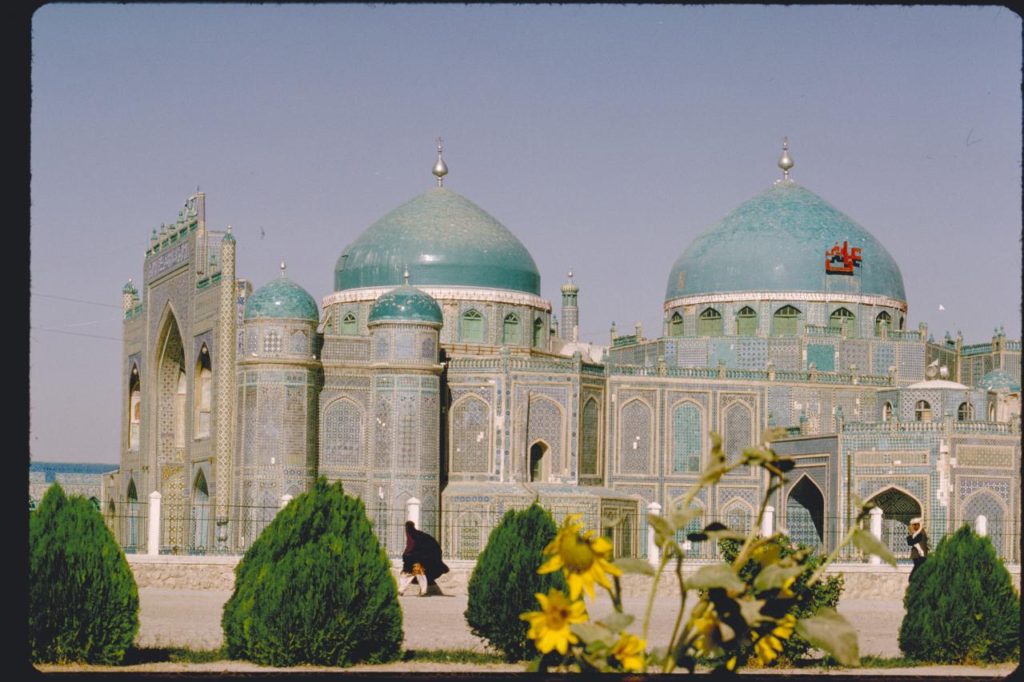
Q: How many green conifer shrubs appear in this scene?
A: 4